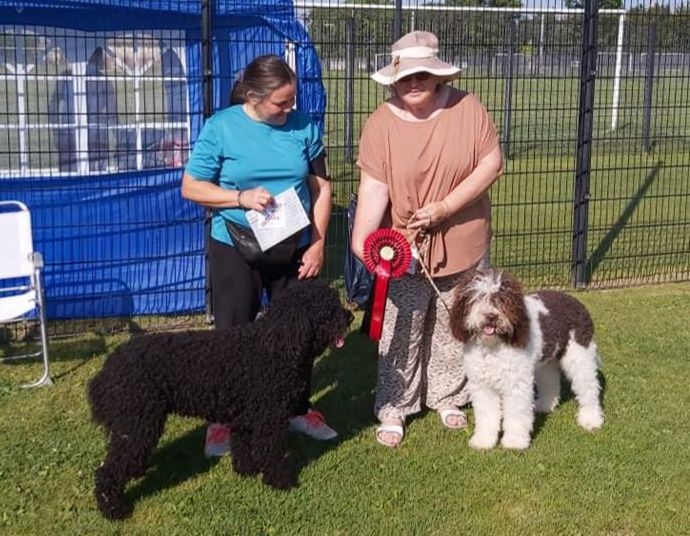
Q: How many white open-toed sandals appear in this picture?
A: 2